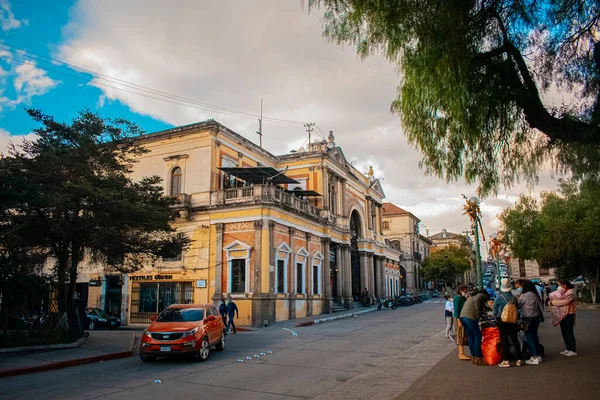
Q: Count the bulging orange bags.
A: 1